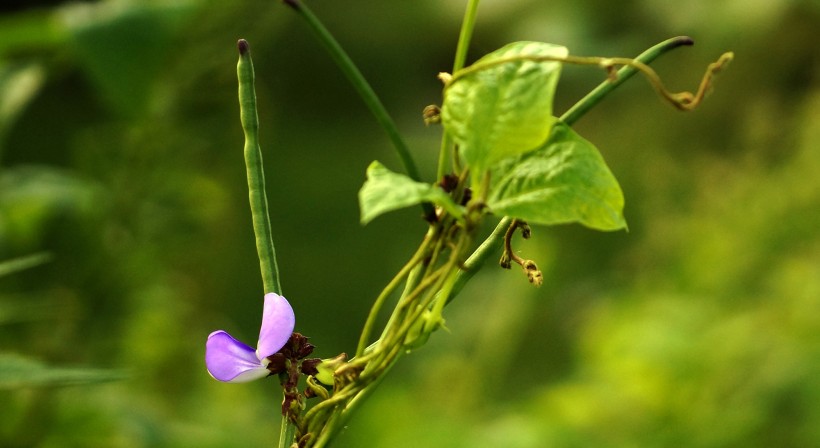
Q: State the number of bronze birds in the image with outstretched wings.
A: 0